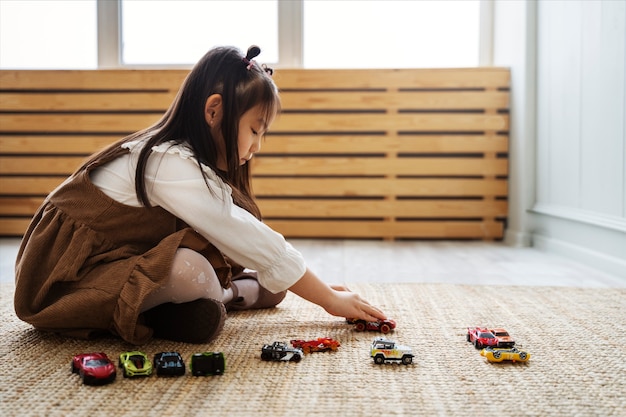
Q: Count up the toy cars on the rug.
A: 11